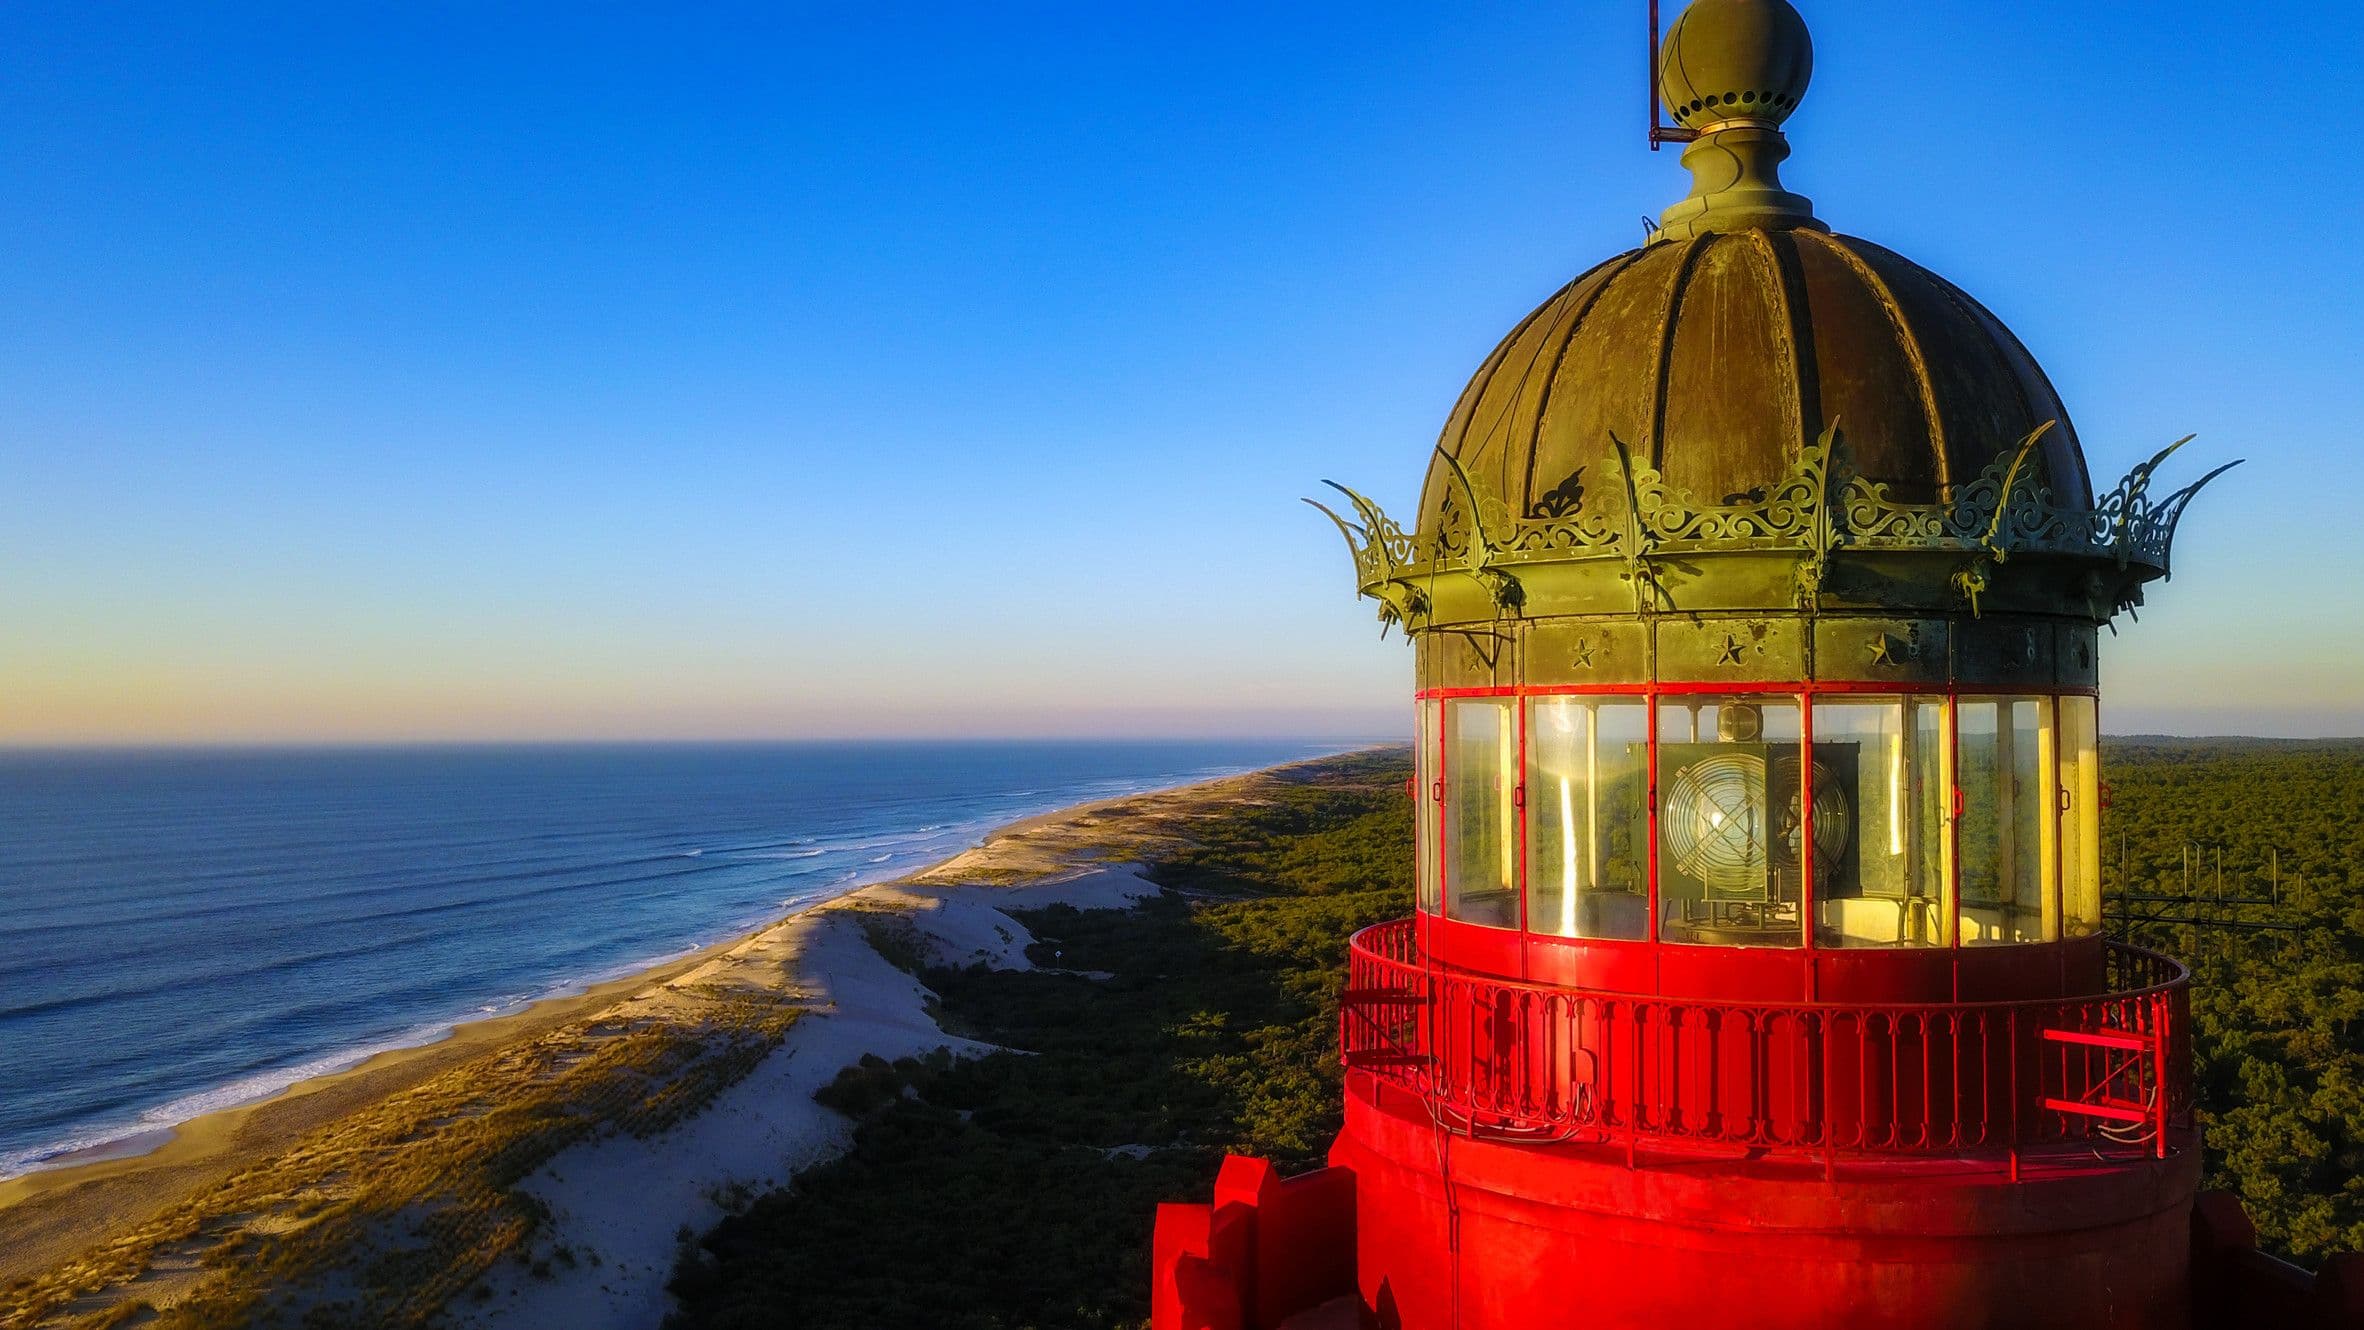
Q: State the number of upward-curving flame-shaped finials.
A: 8